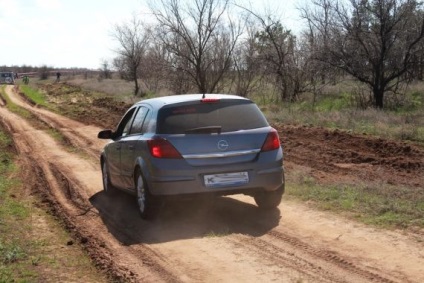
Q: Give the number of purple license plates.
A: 0